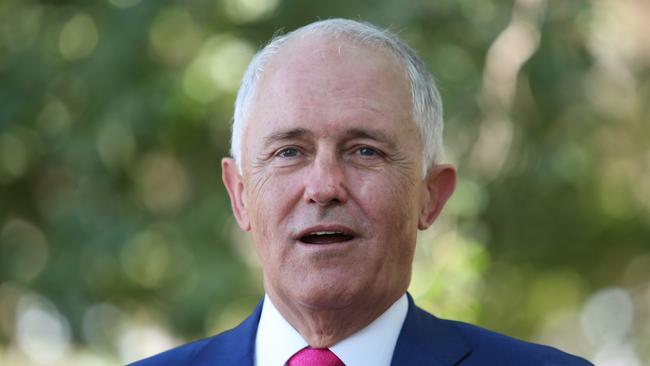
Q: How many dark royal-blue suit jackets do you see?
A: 1